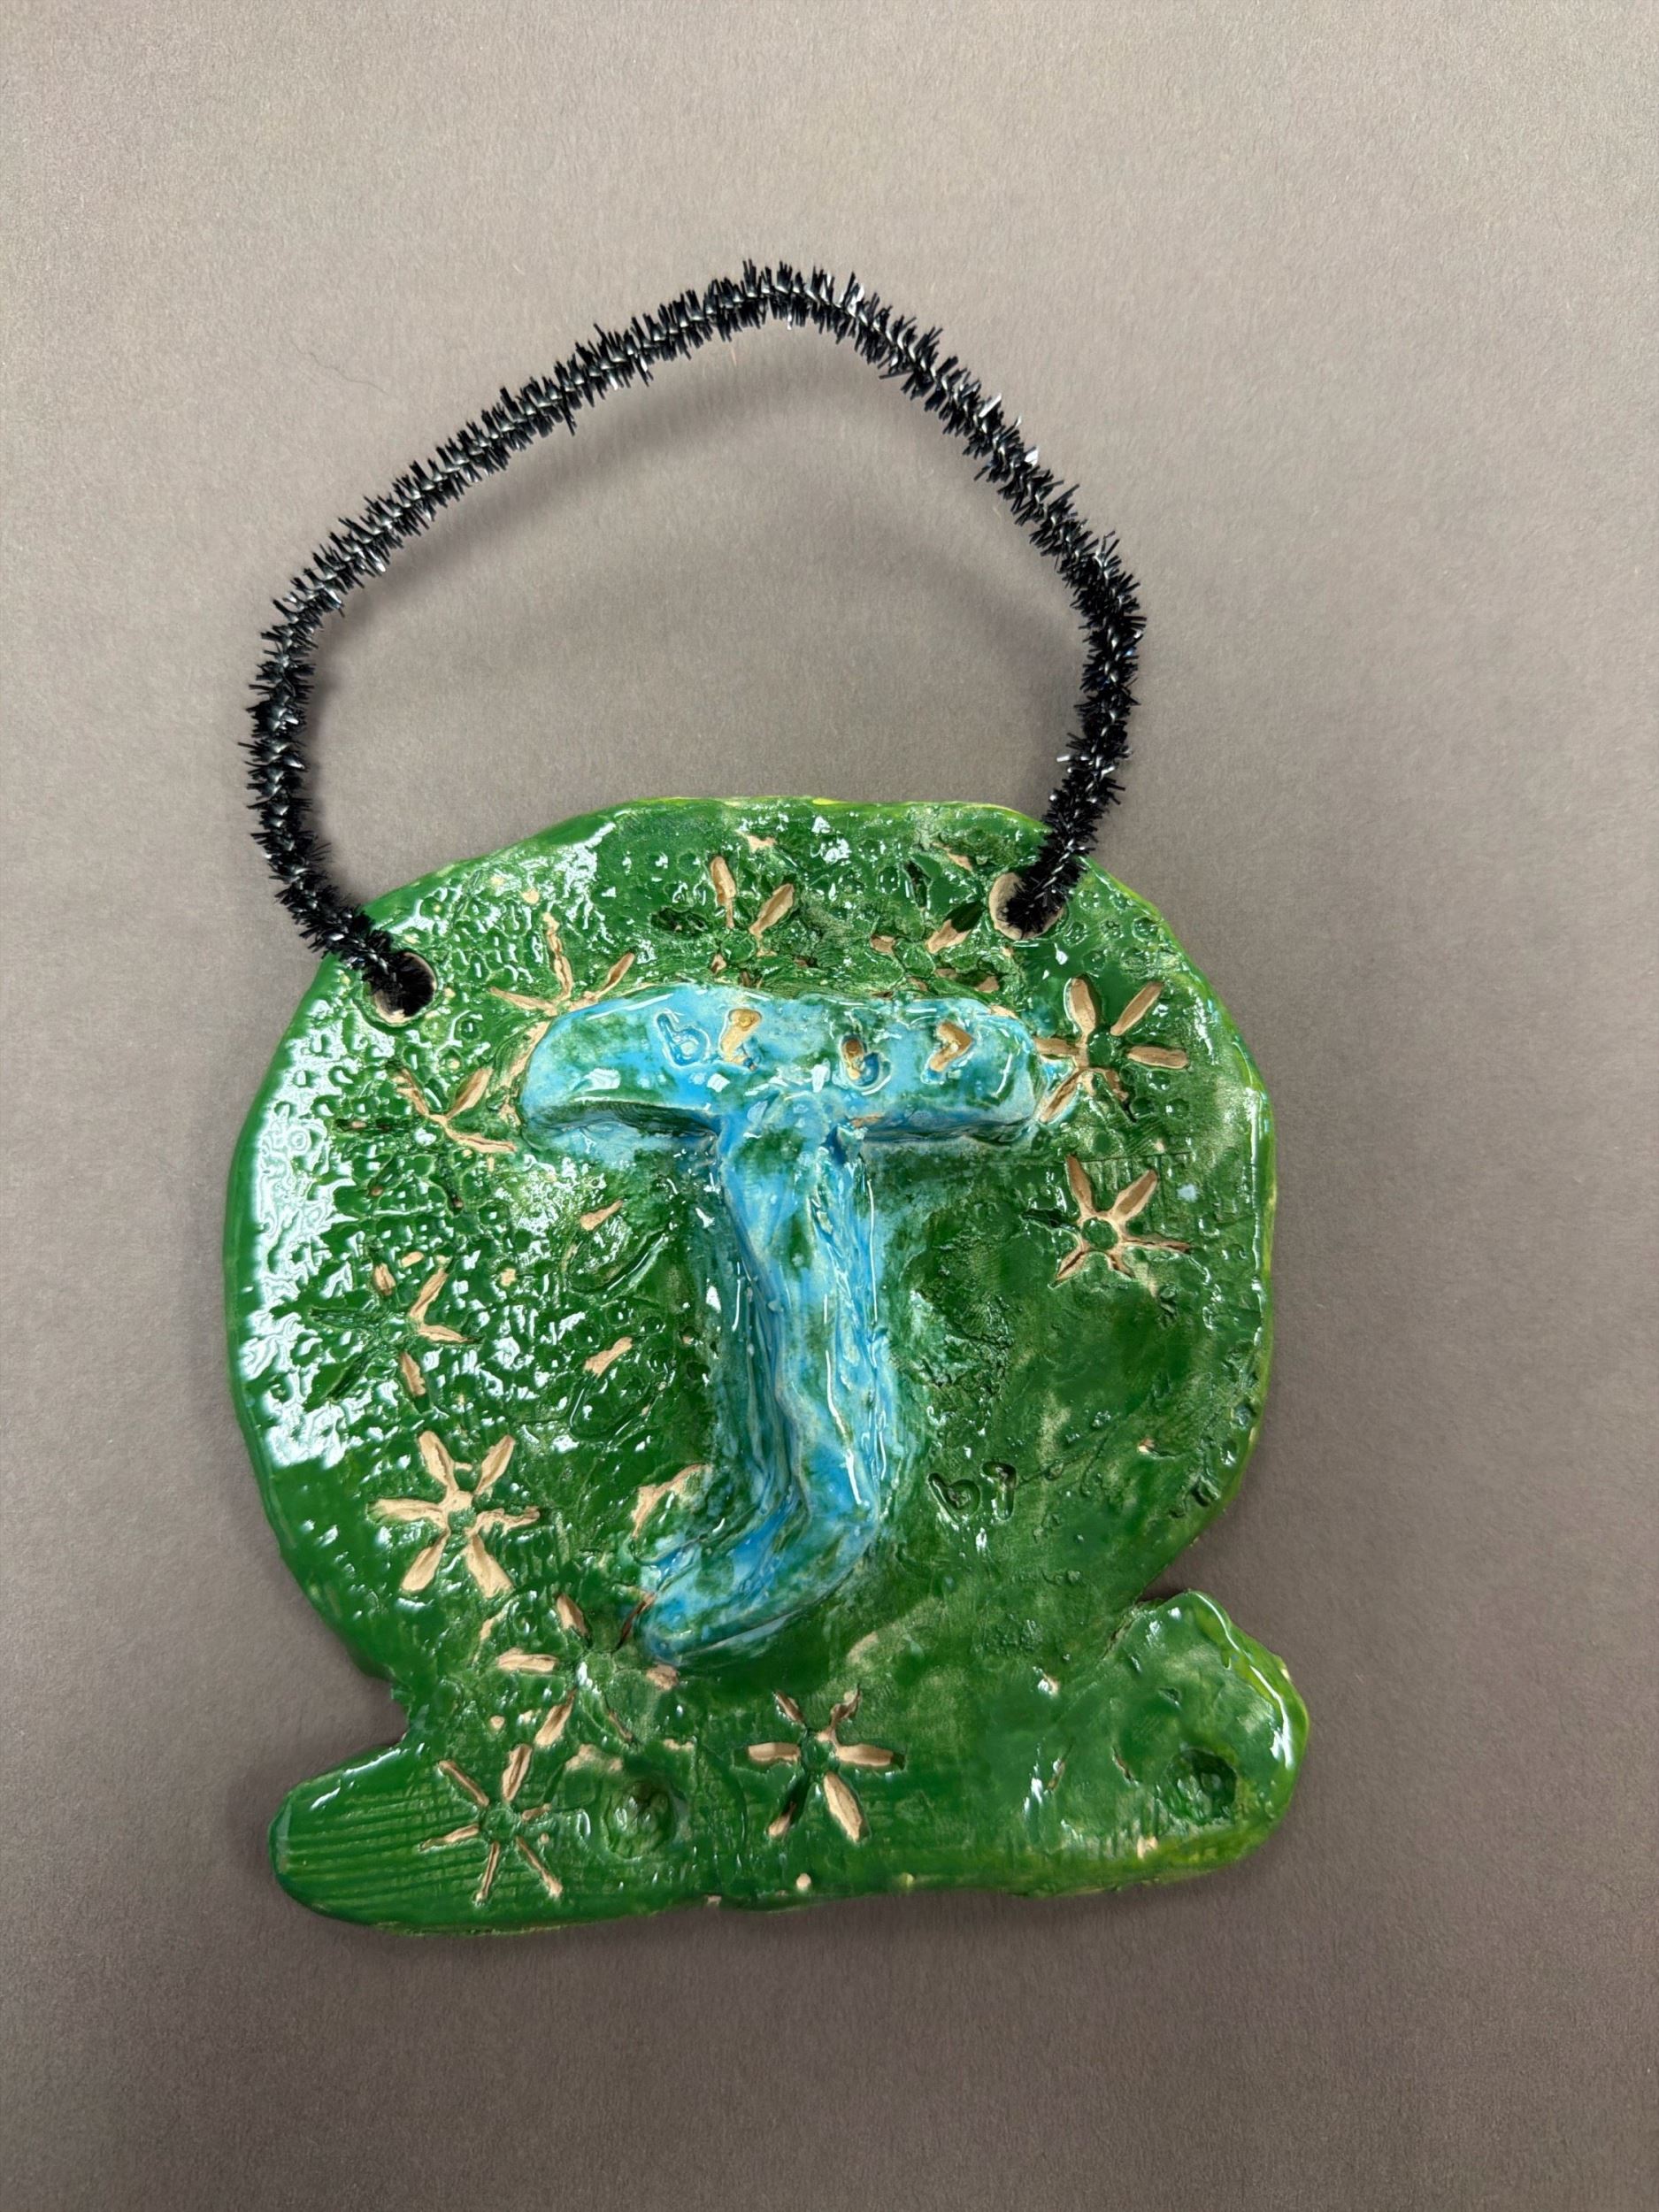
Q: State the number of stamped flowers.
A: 11